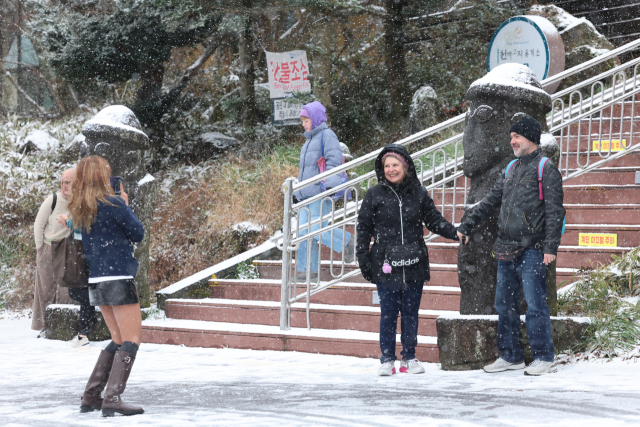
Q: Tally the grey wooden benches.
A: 0